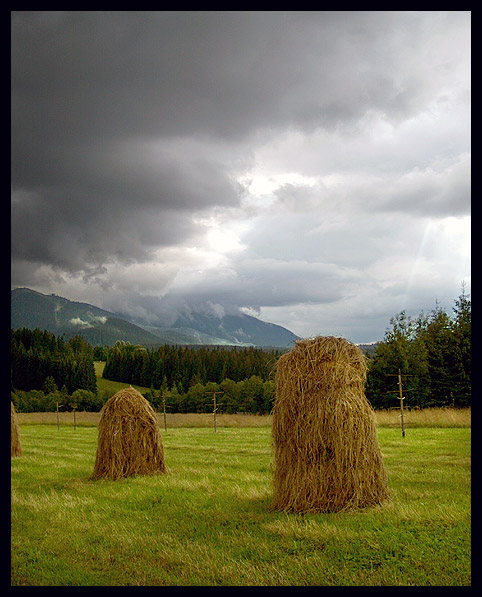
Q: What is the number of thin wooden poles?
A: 5